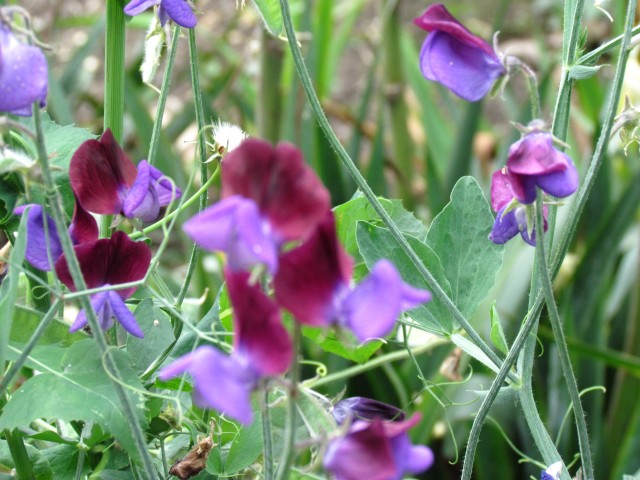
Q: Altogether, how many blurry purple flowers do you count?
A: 4